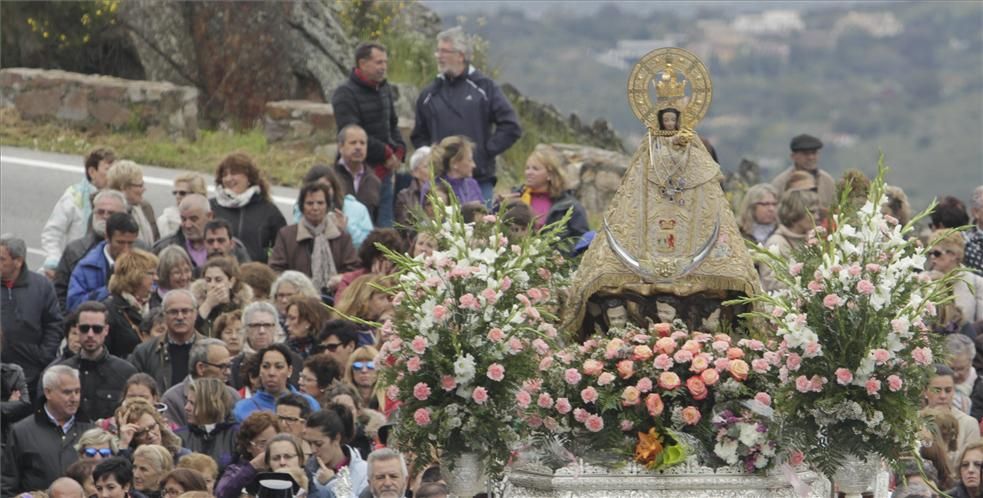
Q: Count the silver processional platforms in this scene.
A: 1